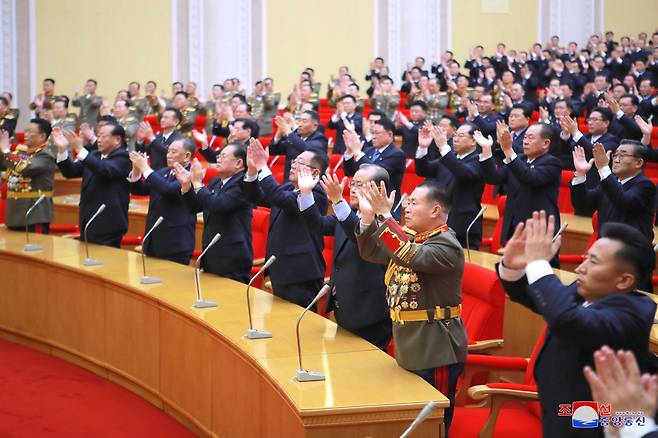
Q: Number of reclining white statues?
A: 0